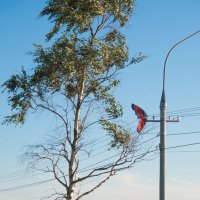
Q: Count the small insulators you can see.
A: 3